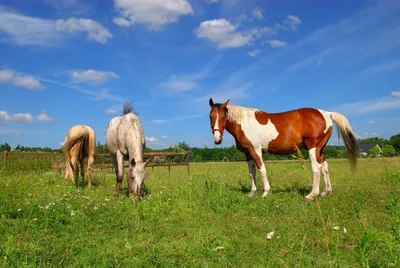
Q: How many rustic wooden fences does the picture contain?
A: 1